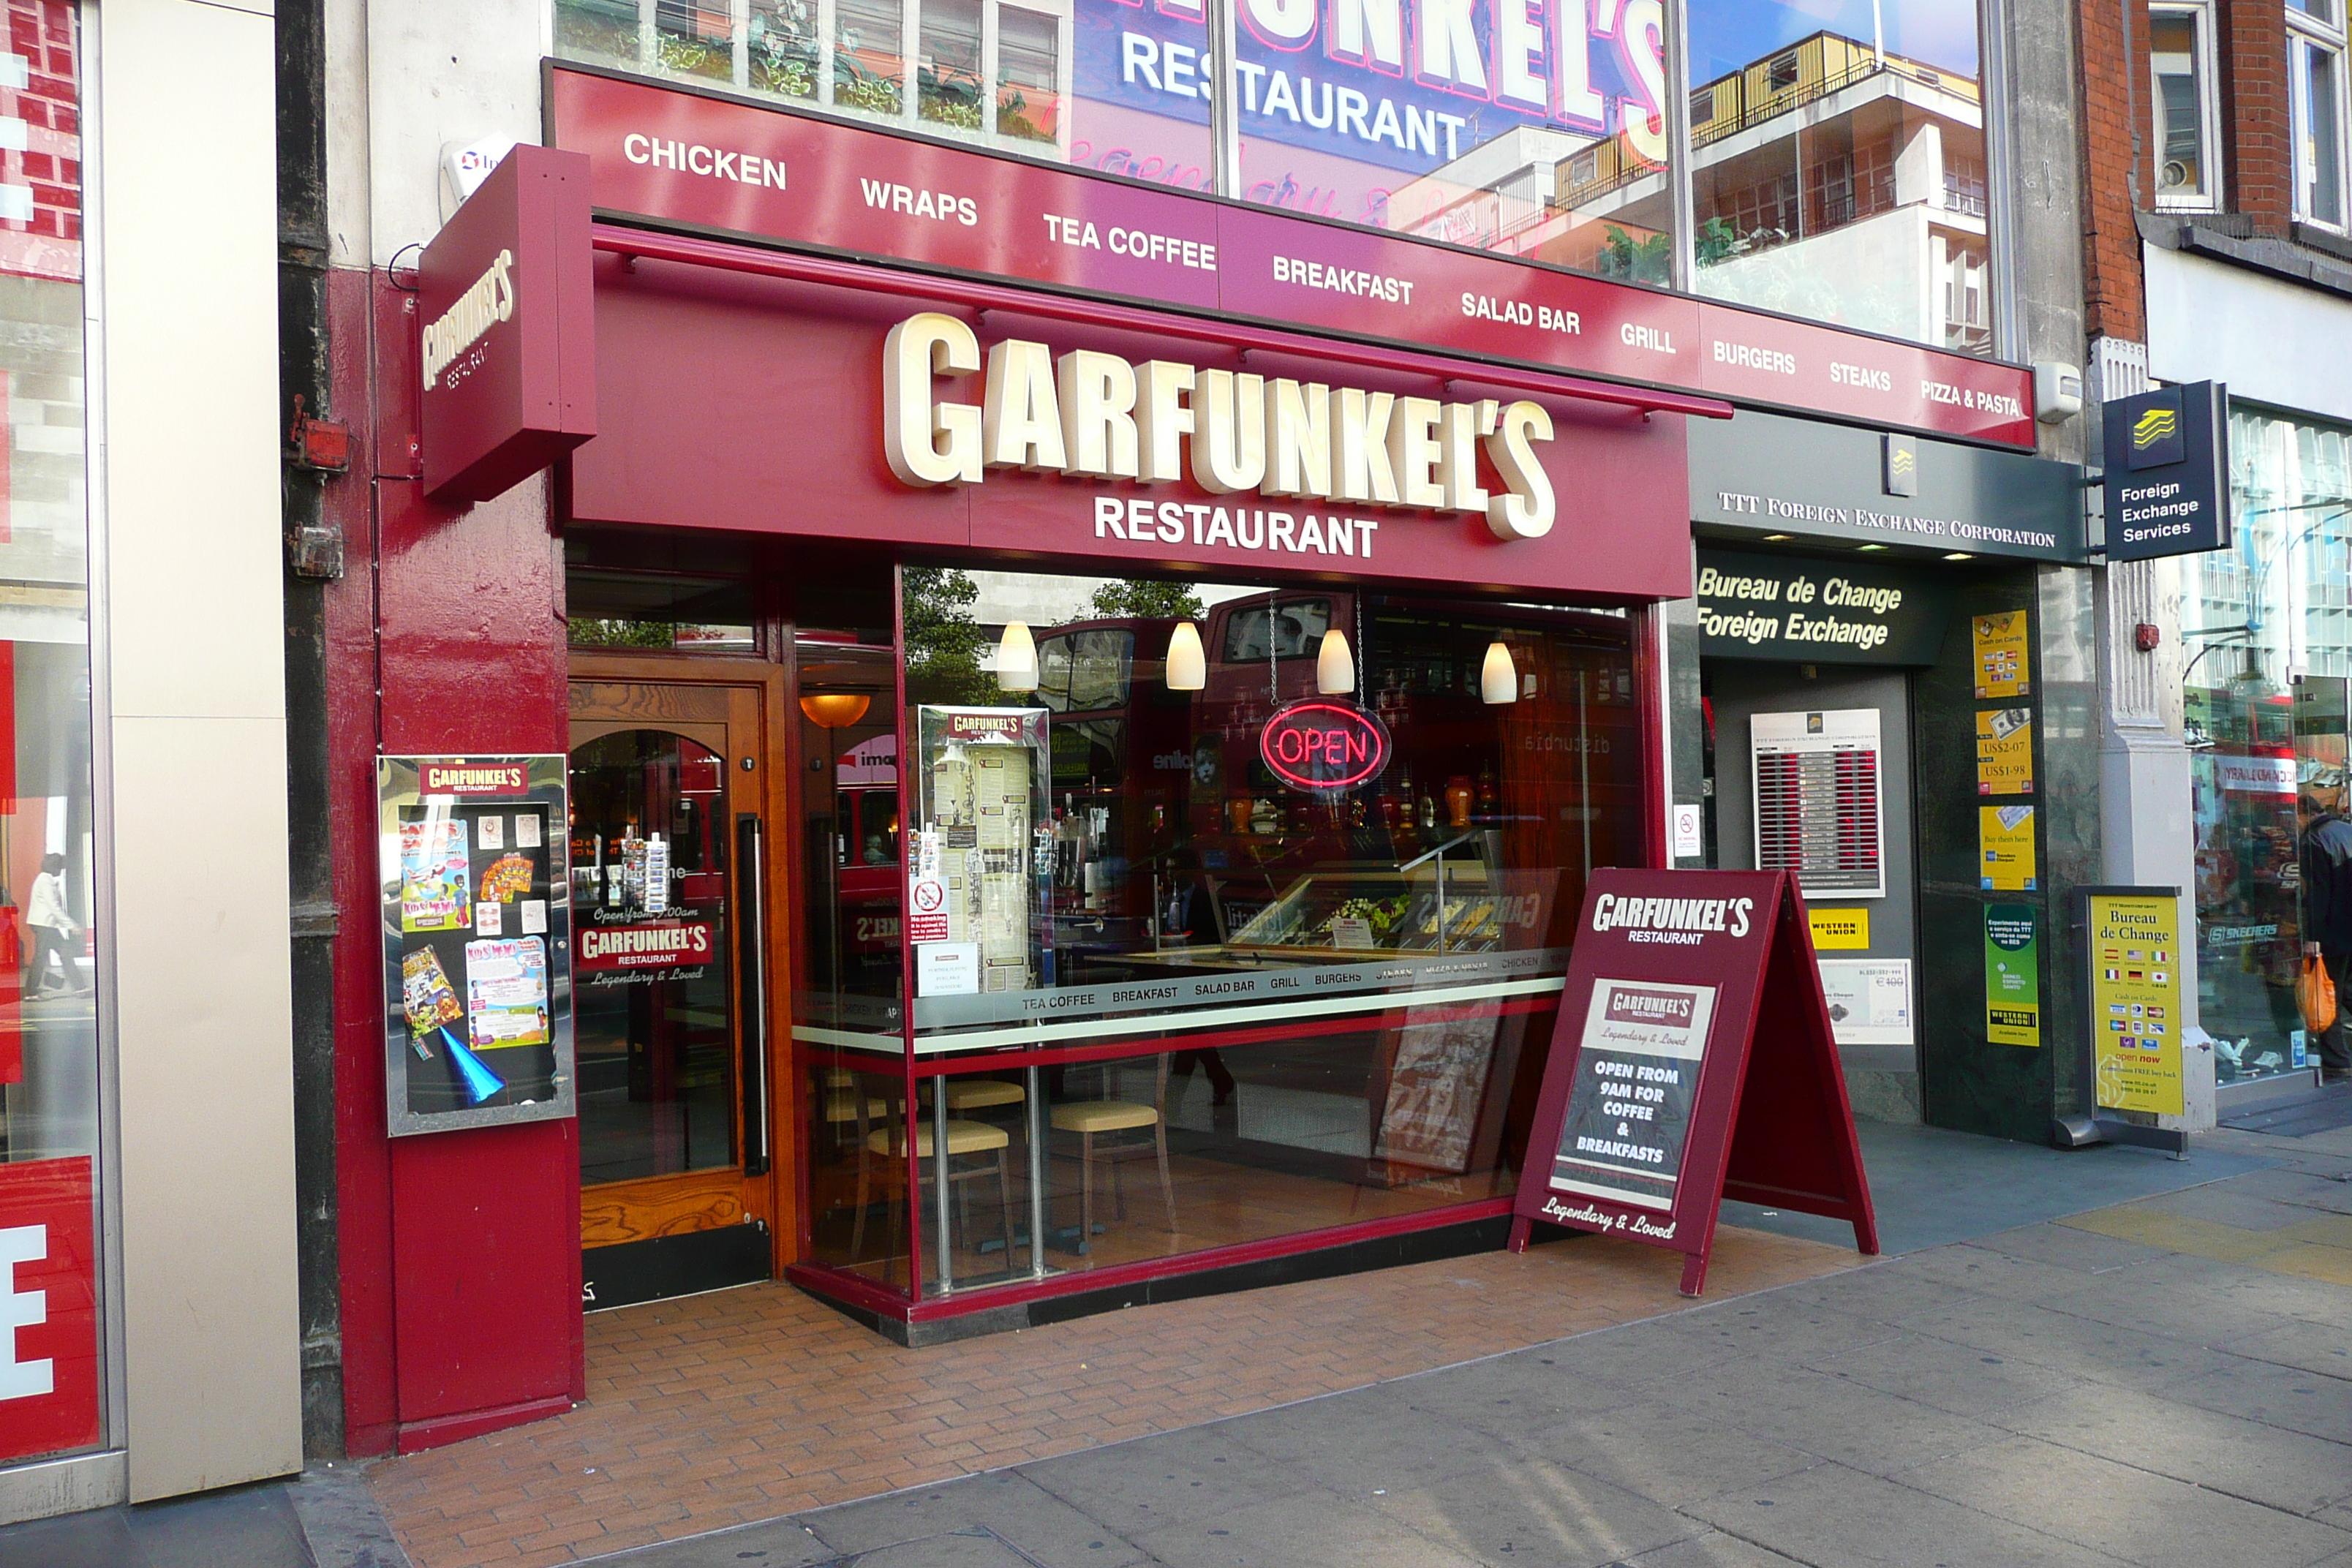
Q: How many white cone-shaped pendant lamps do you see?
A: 4